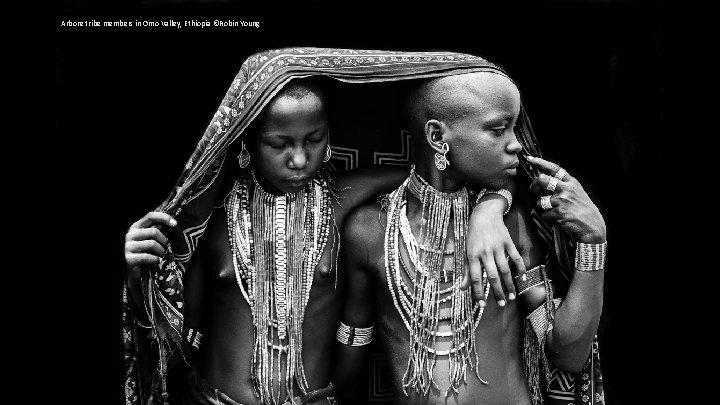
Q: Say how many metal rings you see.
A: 3